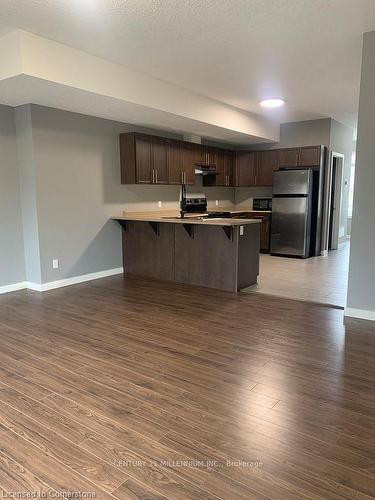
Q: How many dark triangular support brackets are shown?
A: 4